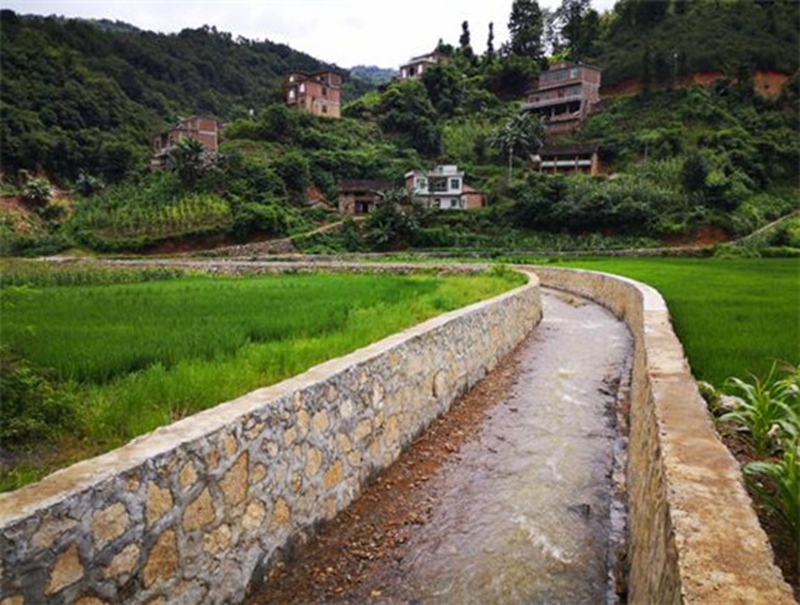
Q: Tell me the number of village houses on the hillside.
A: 7